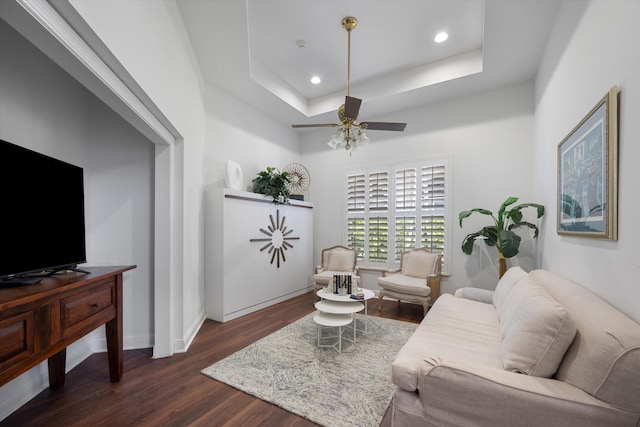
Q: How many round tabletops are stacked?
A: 3